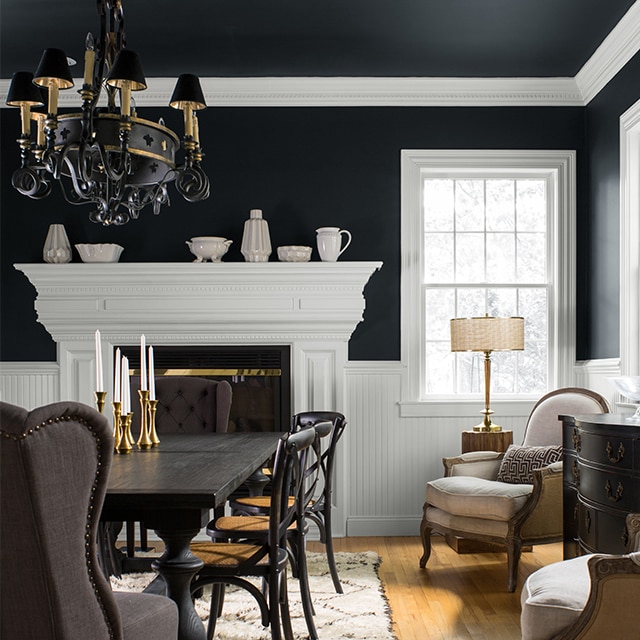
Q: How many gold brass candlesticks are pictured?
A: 6